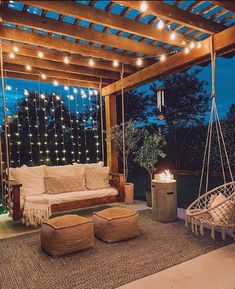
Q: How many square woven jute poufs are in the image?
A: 2